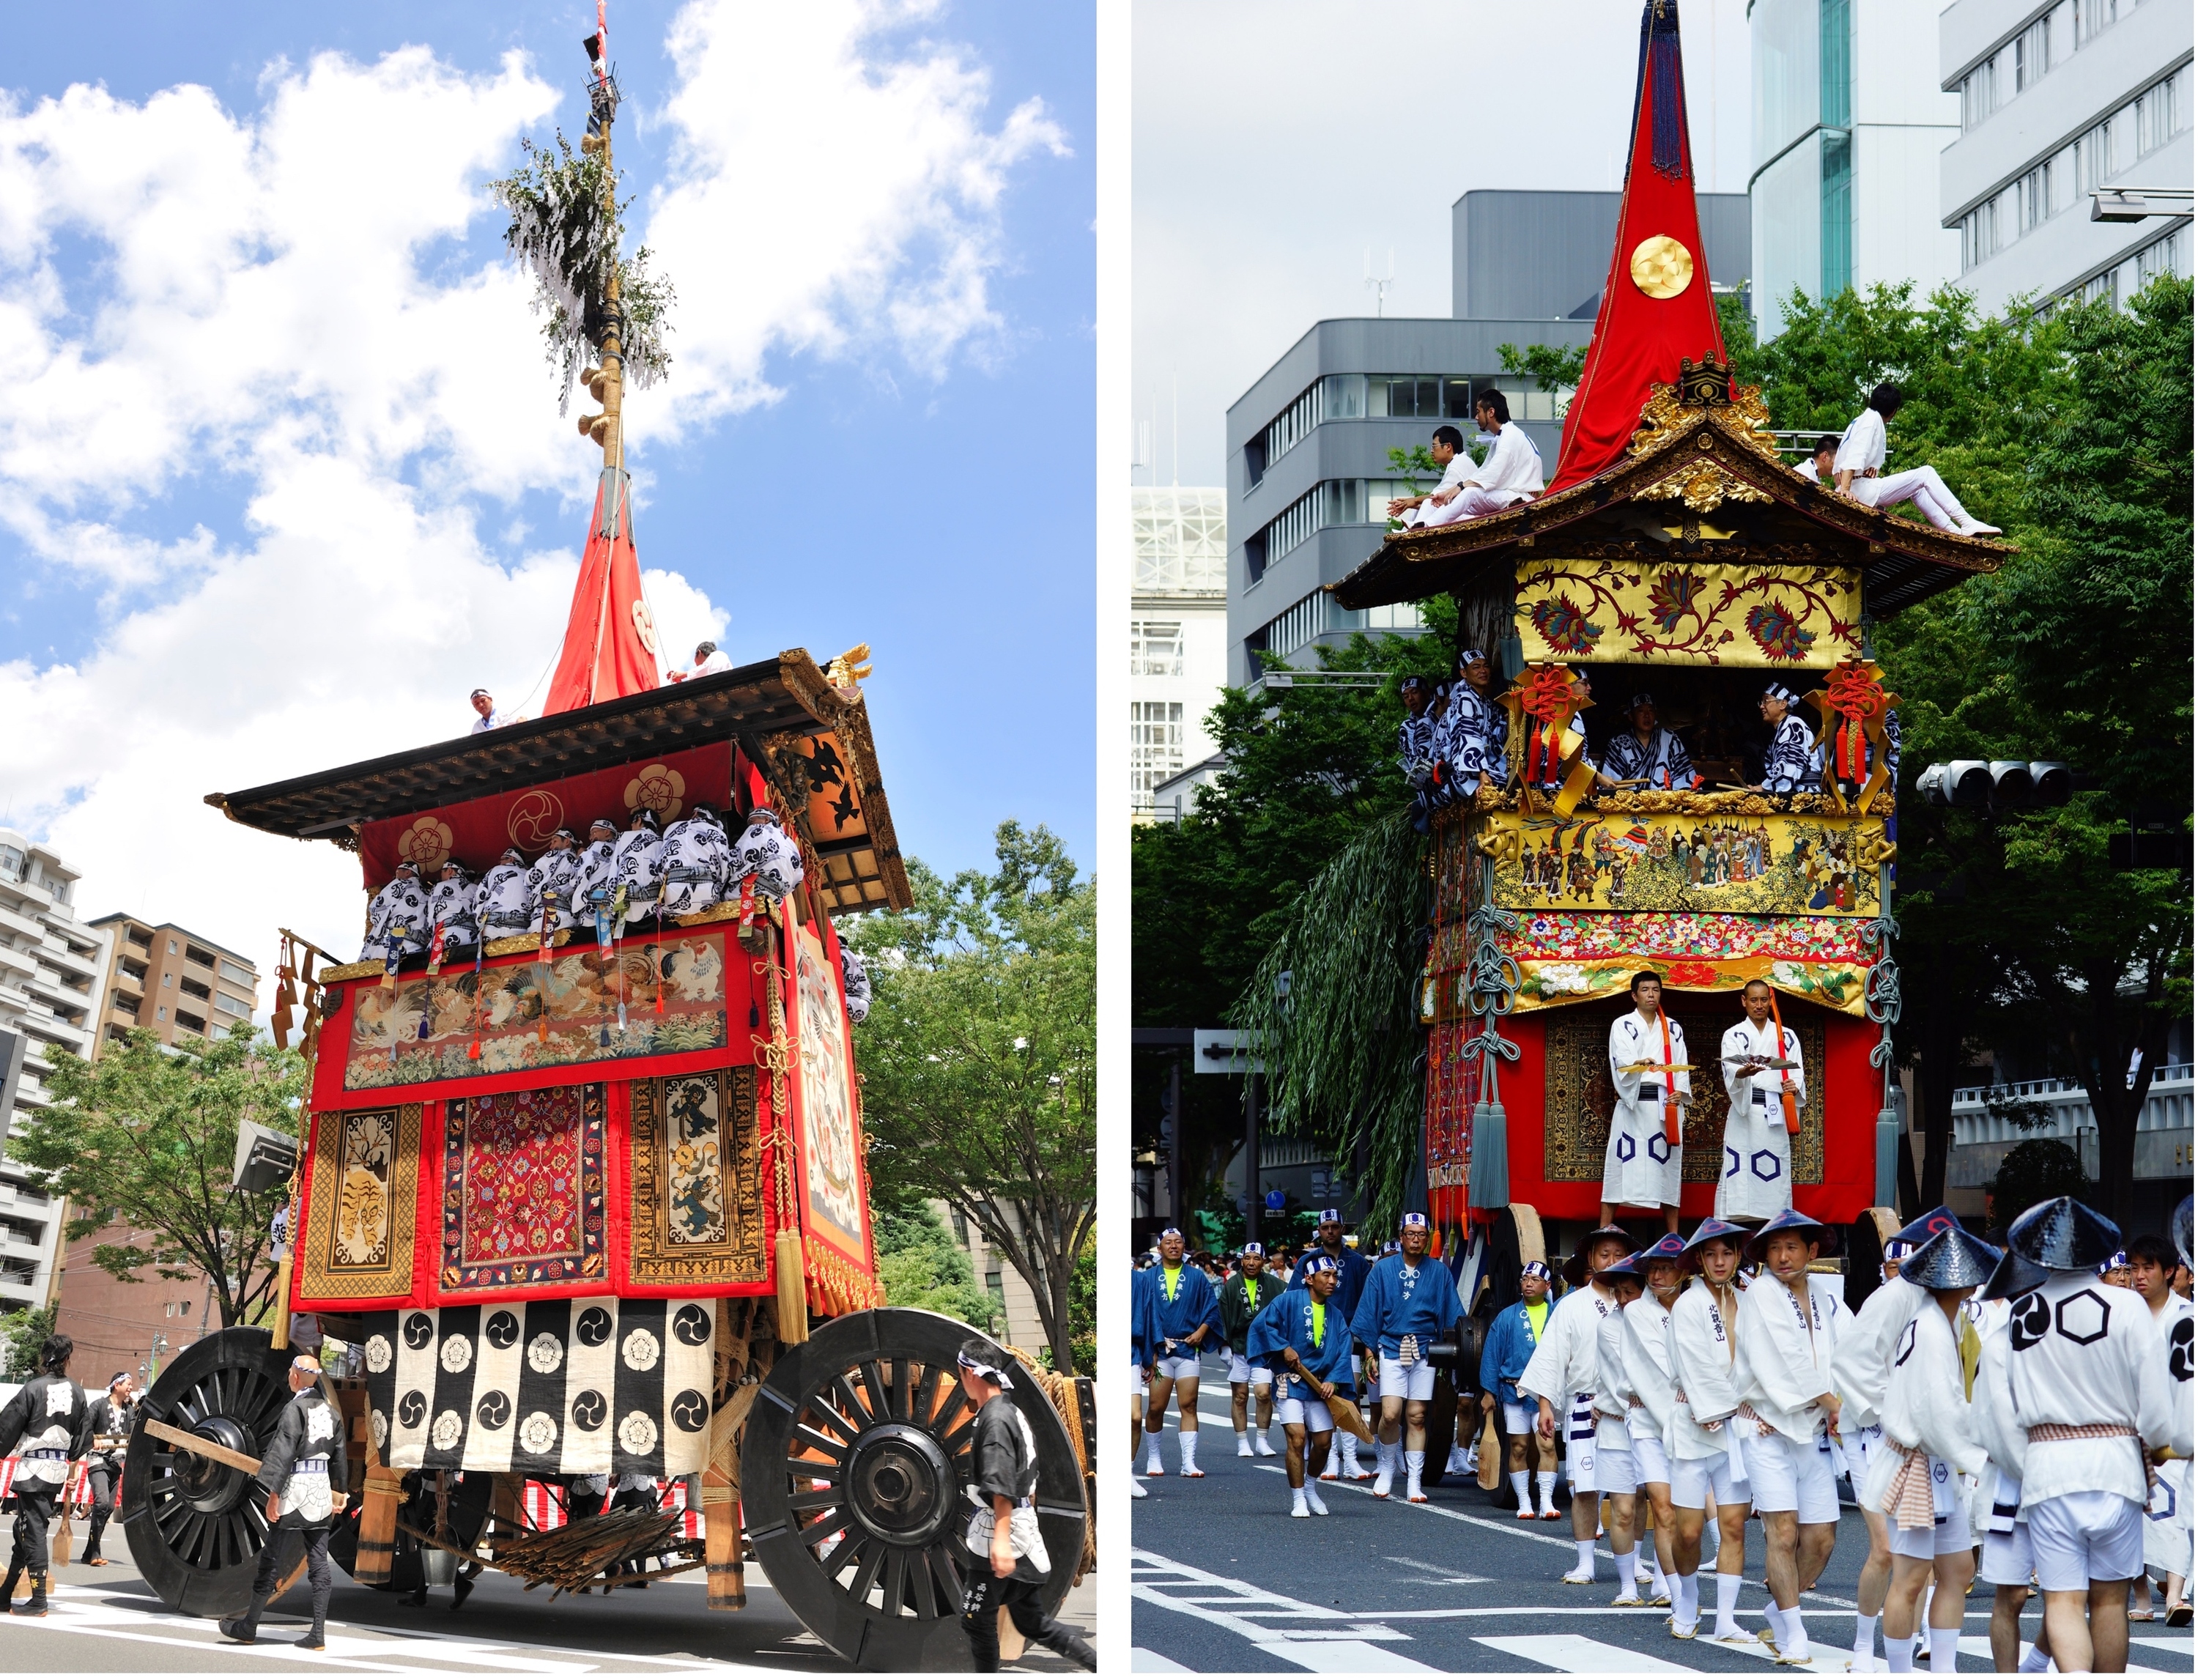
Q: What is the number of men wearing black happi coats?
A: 4